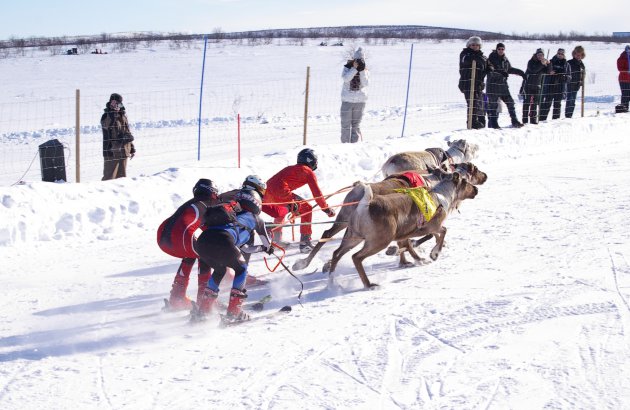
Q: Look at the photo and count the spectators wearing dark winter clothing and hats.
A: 6